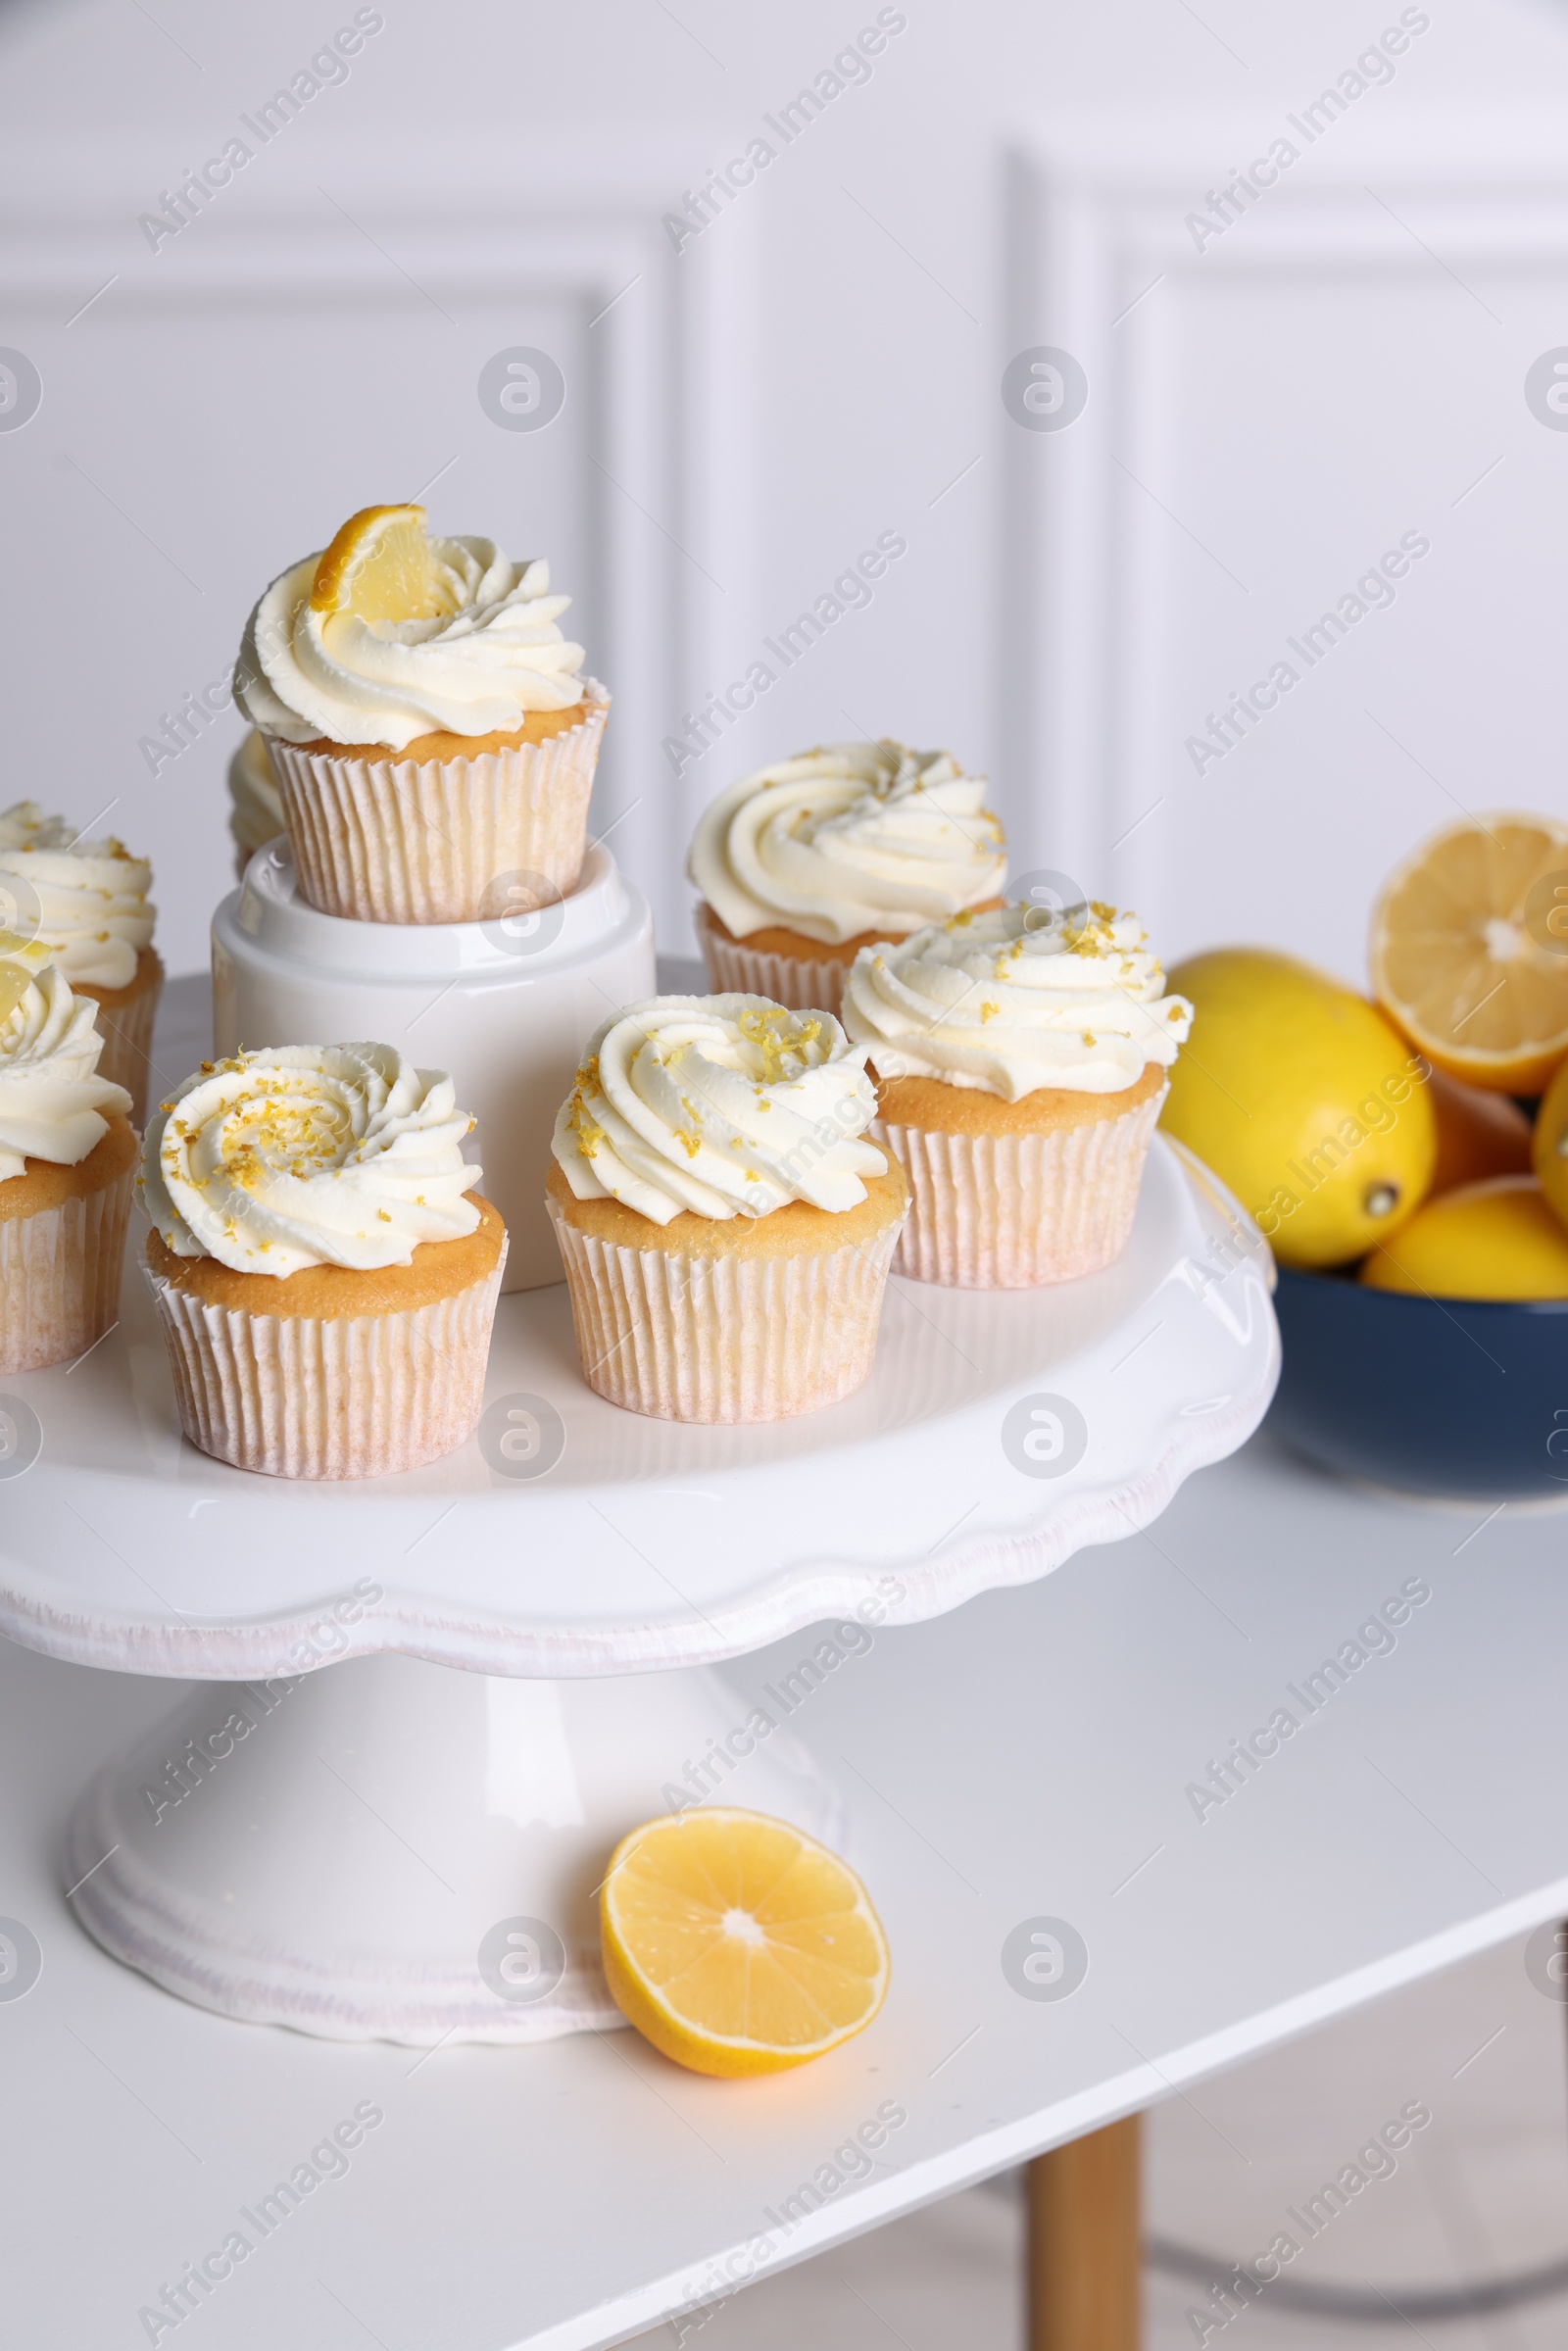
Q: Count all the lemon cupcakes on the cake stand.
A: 8